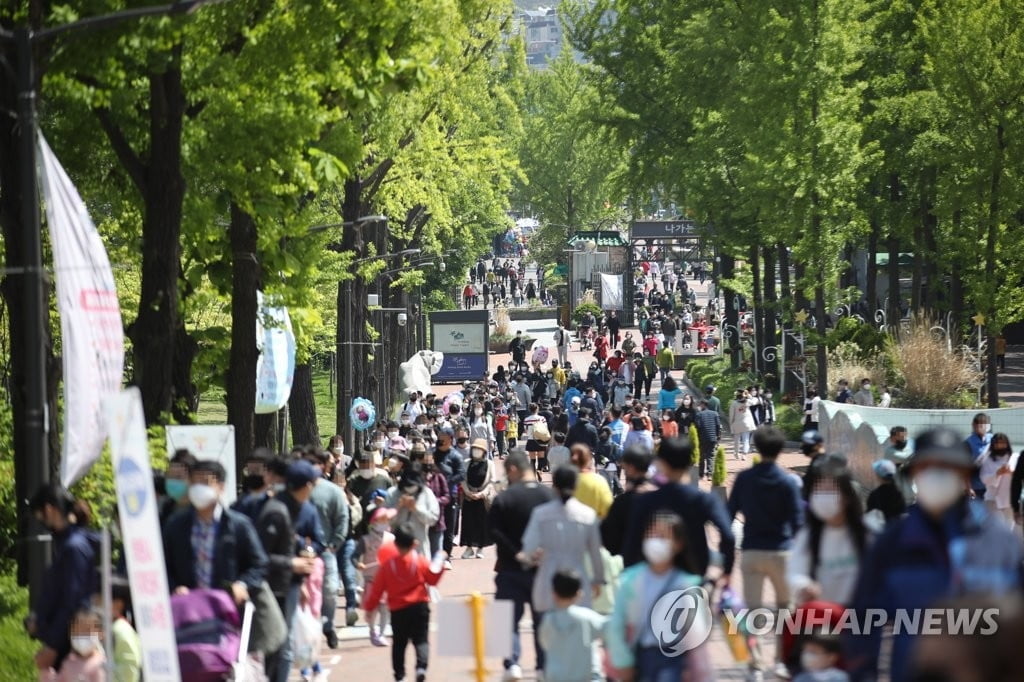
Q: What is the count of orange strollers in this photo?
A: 0